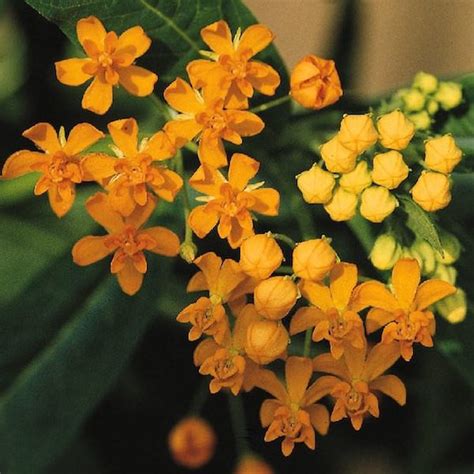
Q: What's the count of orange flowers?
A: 13